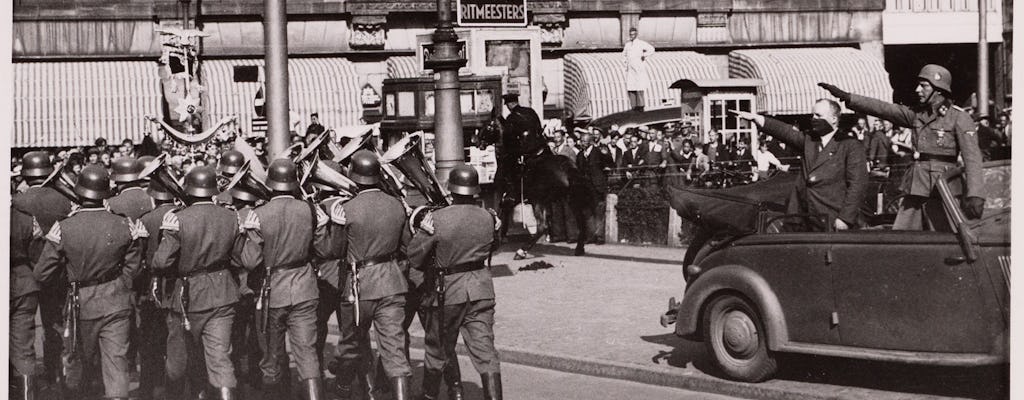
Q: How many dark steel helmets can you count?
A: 13